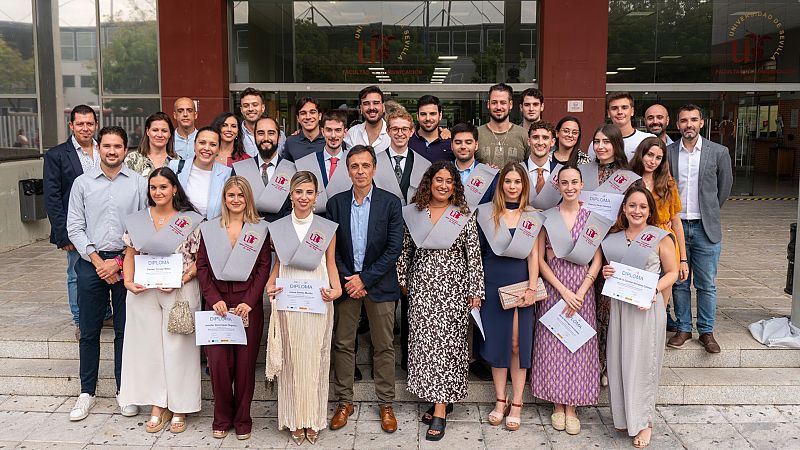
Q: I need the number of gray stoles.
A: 13